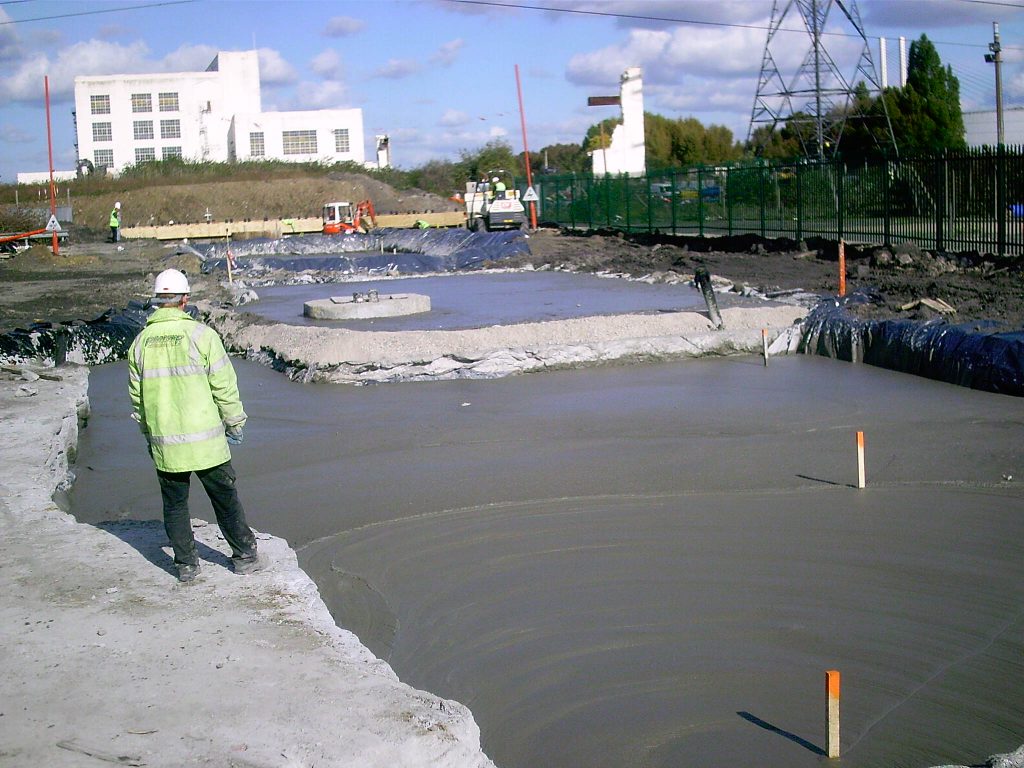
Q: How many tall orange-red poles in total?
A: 2